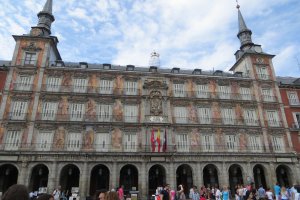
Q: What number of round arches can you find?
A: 11